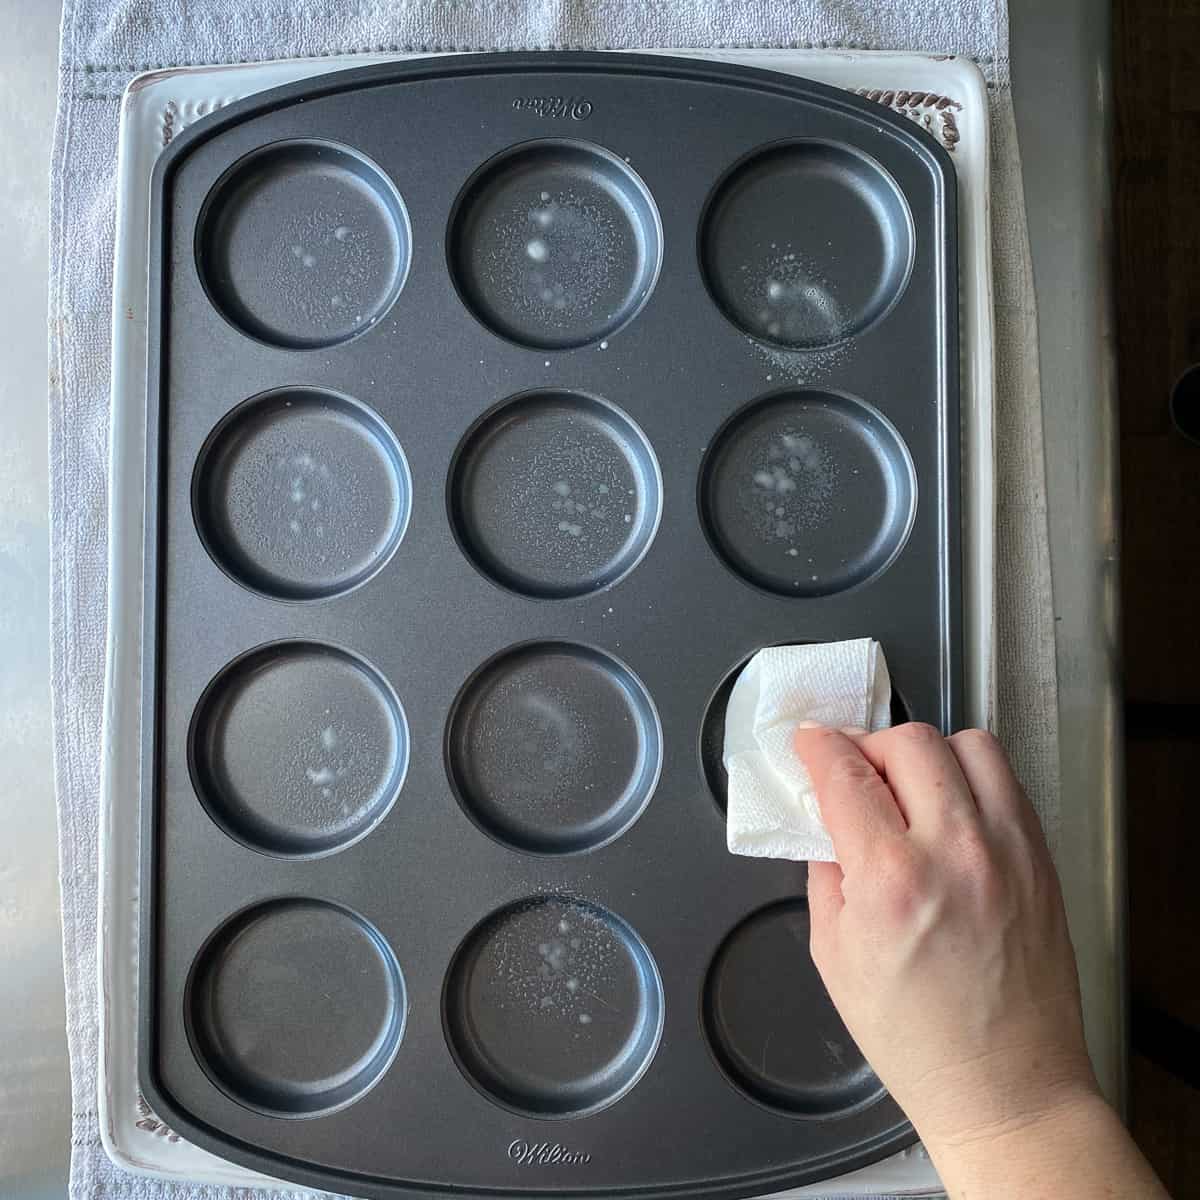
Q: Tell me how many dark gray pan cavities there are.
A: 12